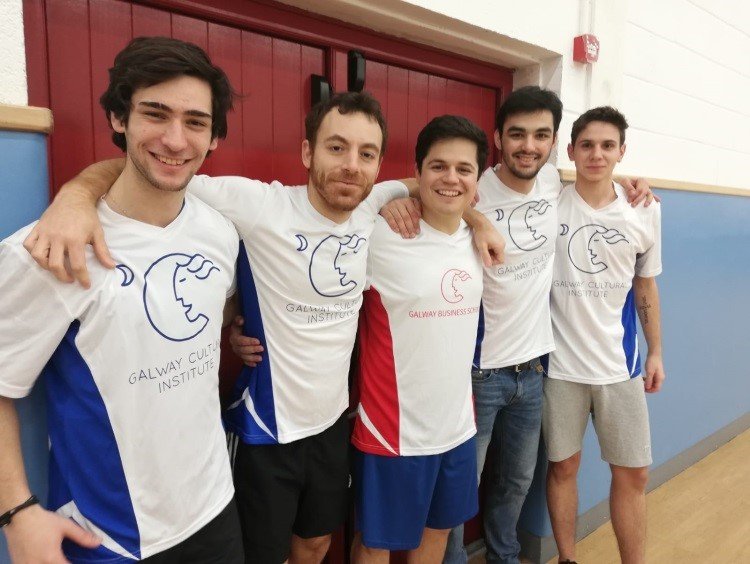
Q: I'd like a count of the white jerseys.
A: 5